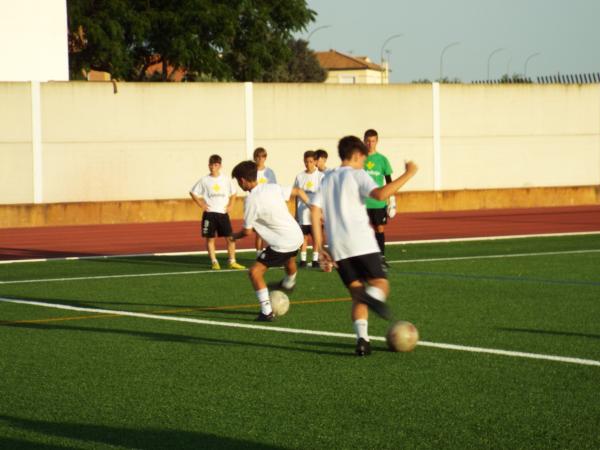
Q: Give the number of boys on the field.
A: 7